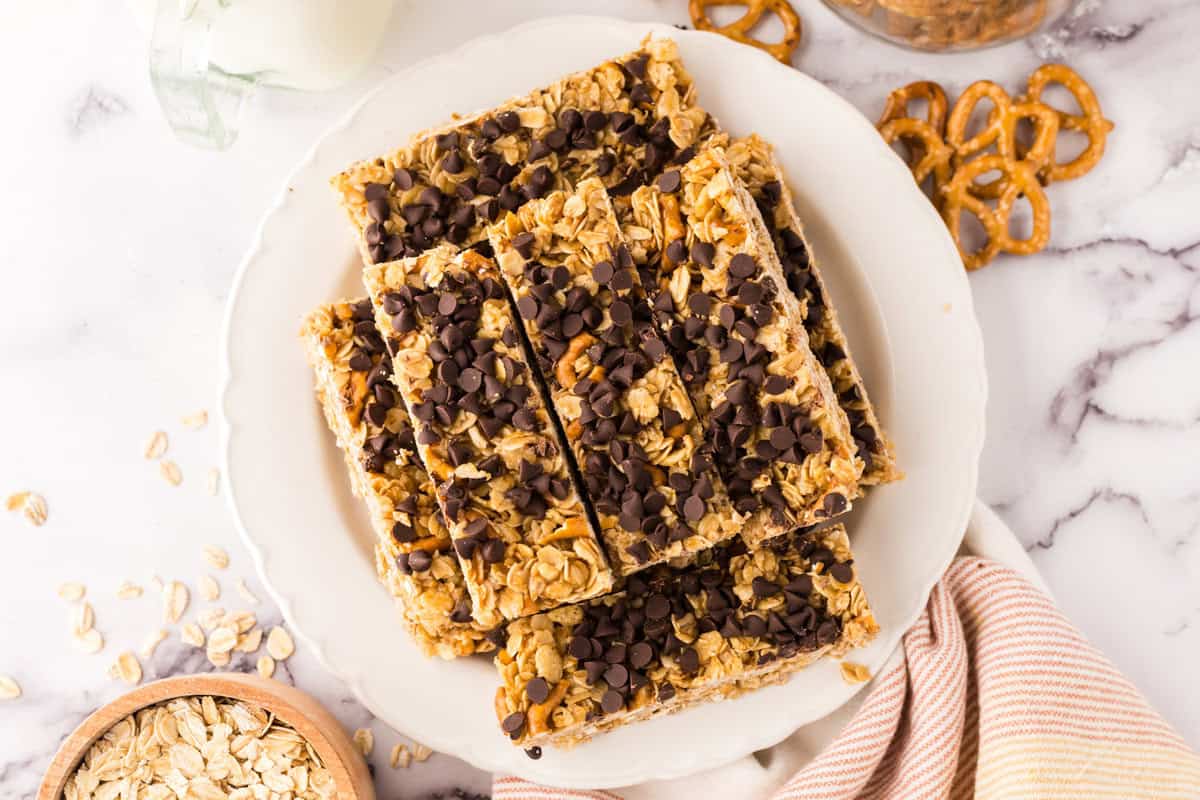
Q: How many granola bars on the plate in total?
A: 7